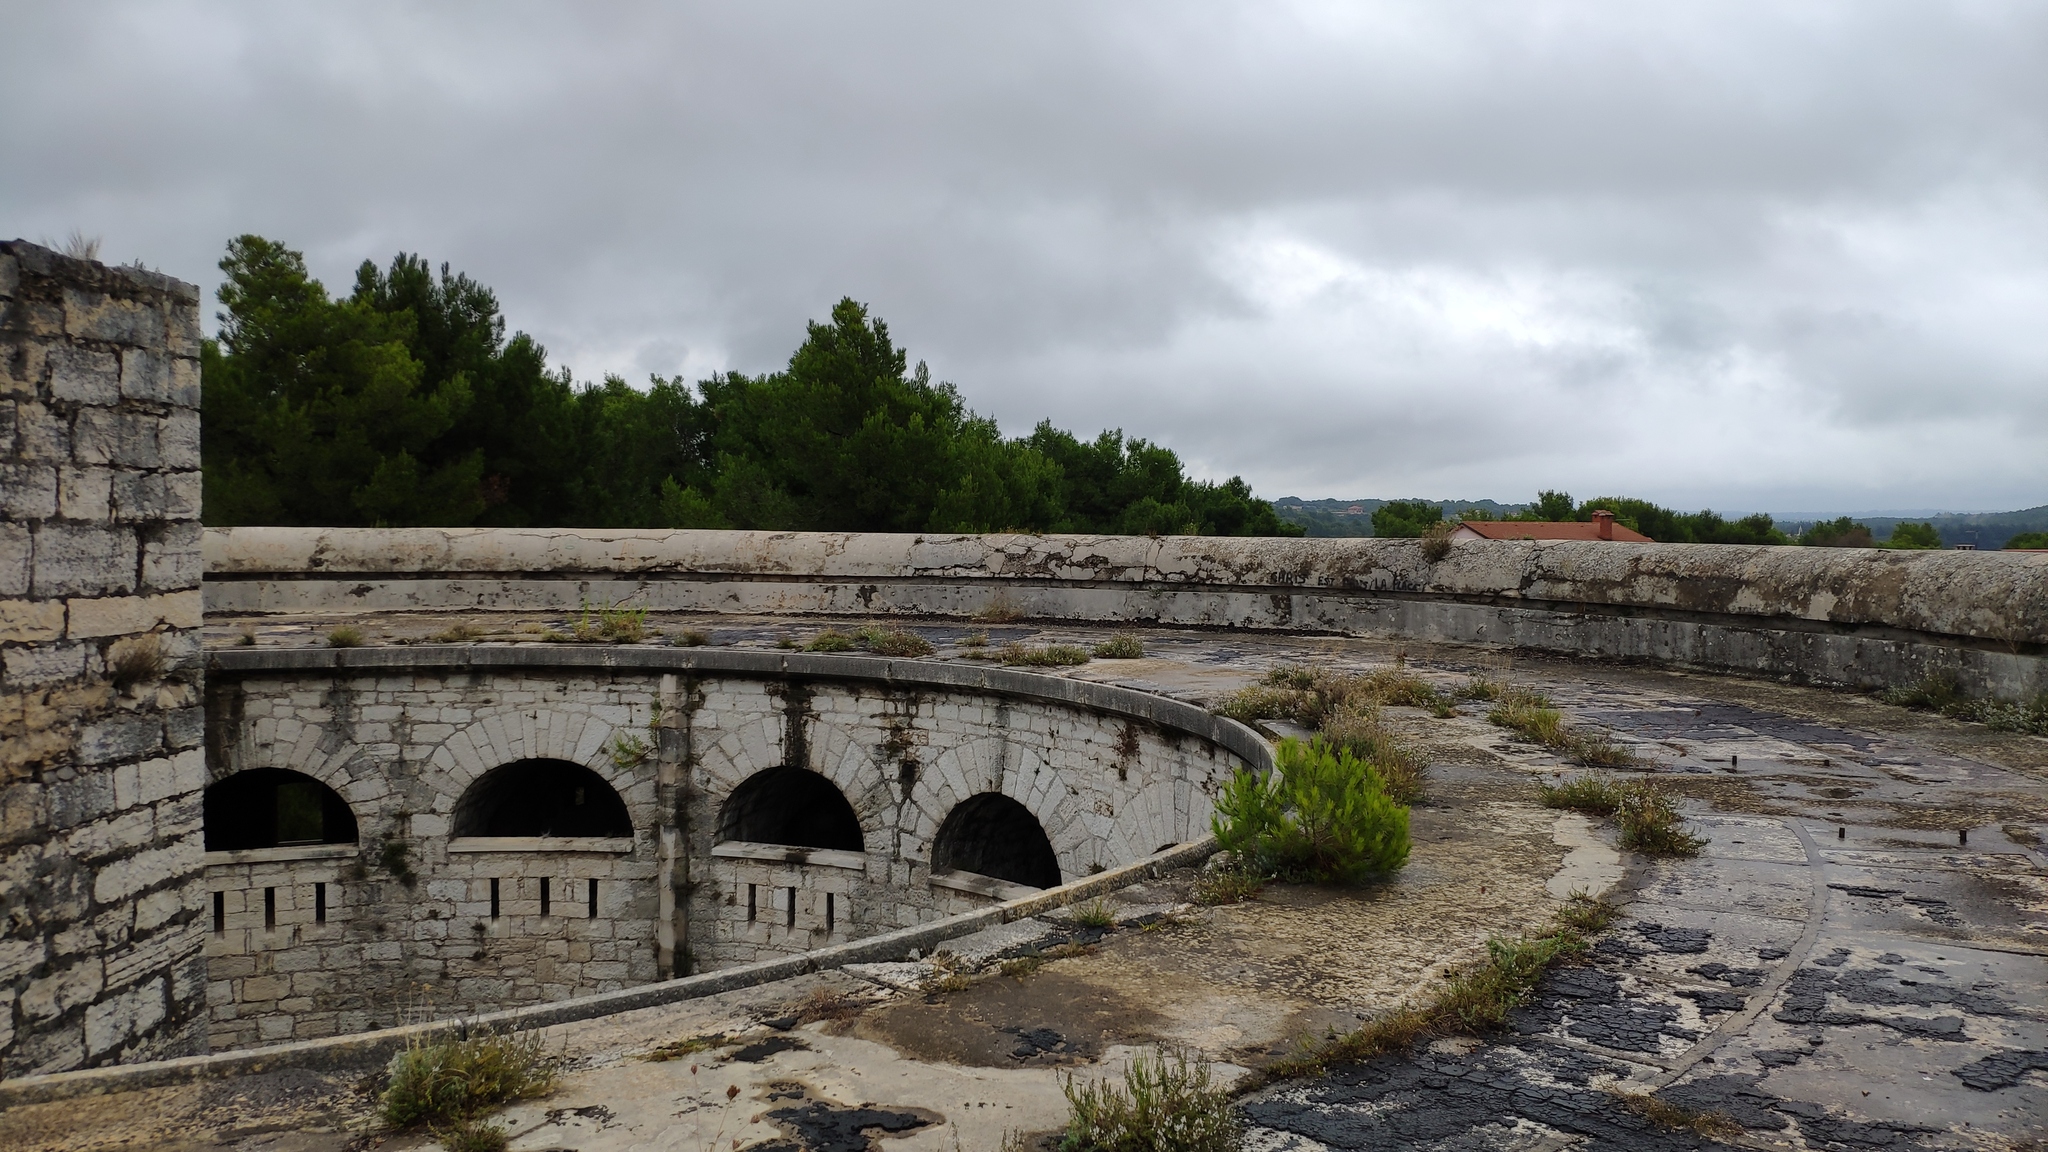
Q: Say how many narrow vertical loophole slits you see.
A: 9